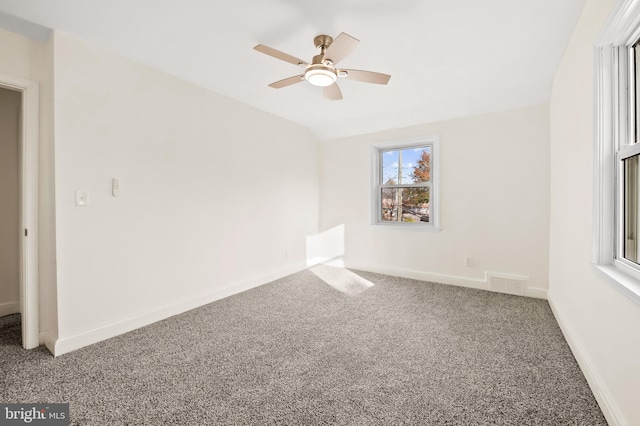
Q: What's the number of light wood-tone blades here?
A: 5